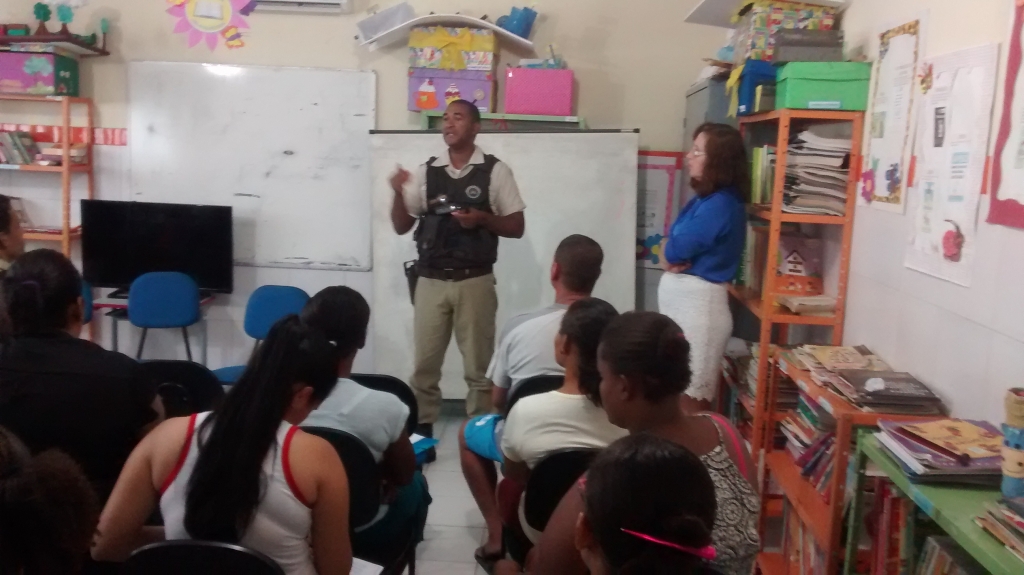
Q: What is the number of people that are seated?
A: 9